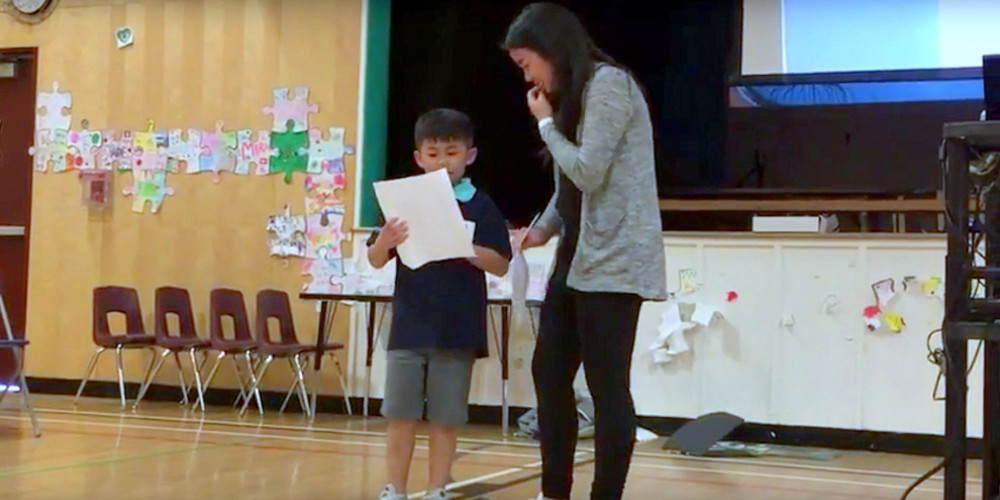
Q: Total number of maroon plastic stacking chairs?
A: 4